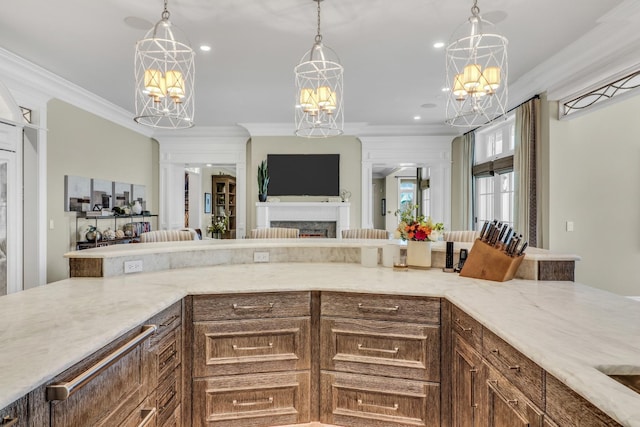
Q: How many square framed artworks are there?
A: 4